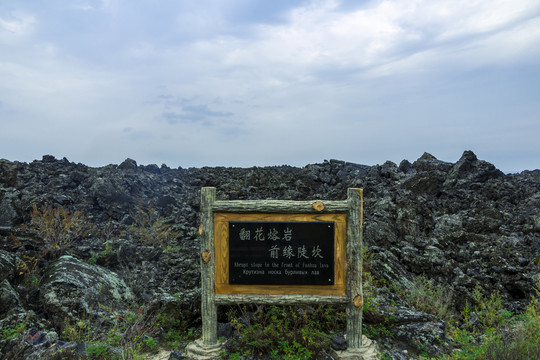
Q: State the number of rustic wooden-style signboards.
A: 1